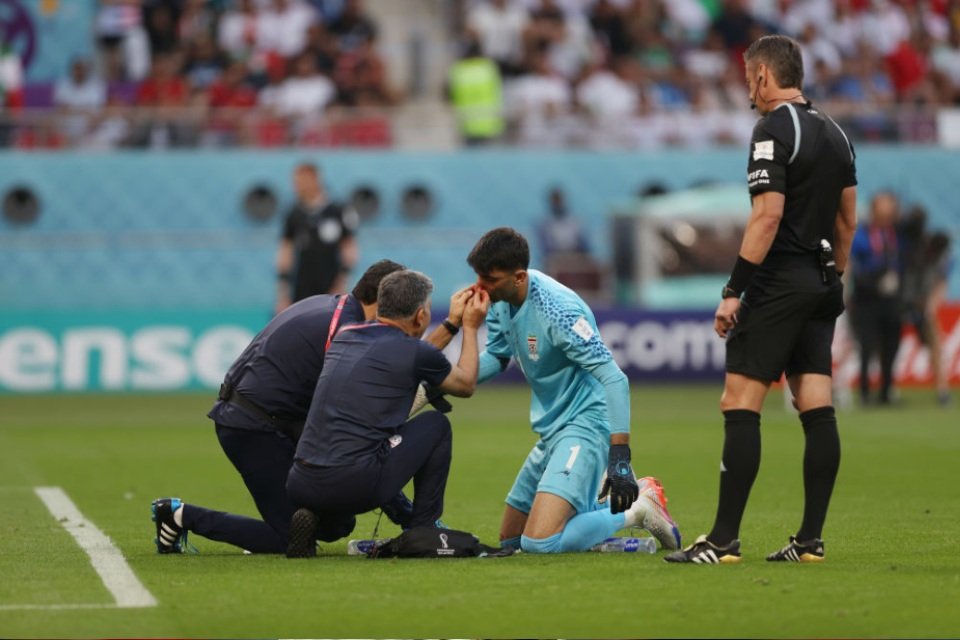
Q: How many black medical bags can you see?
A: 1